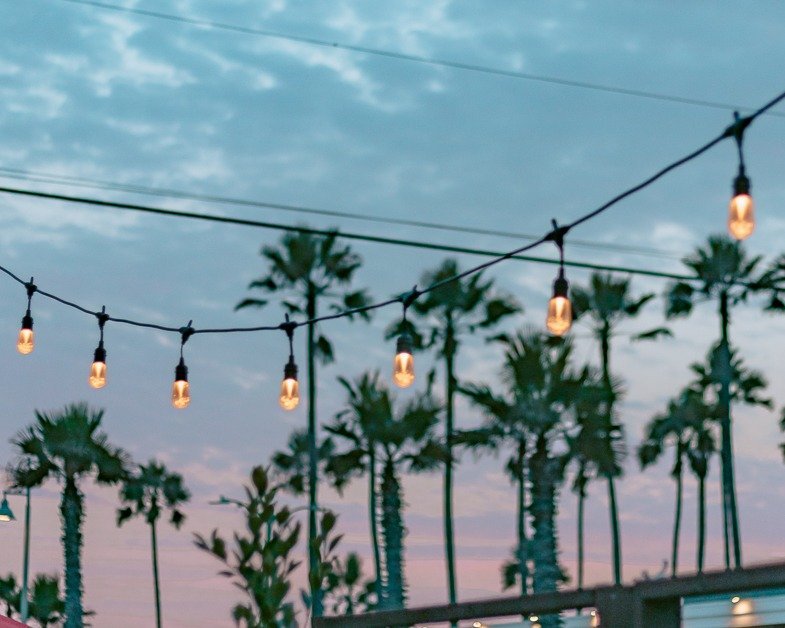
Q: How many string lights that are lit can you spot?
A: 7